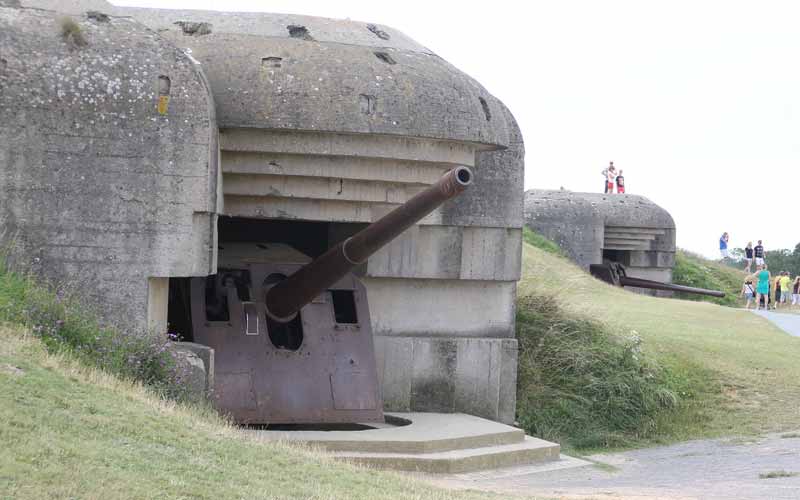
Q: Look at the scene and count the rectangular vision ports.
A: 2